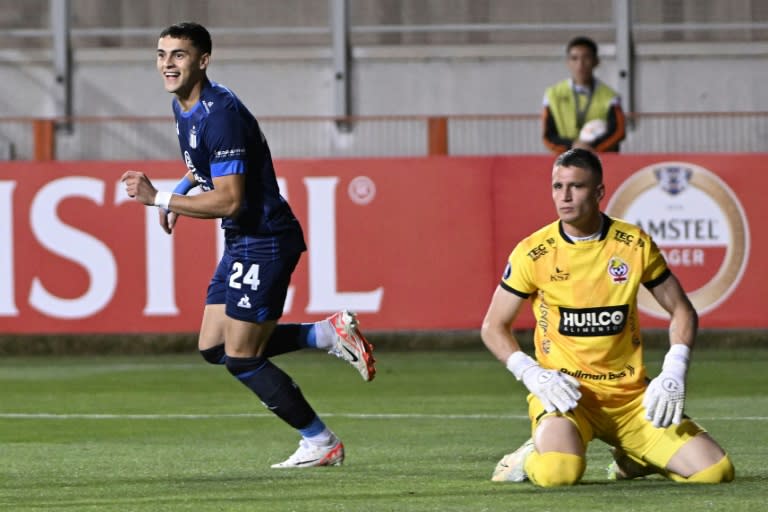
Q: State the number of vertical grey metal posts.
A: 3